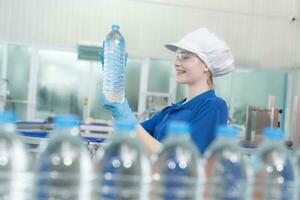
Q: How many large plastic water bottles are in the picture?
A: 7